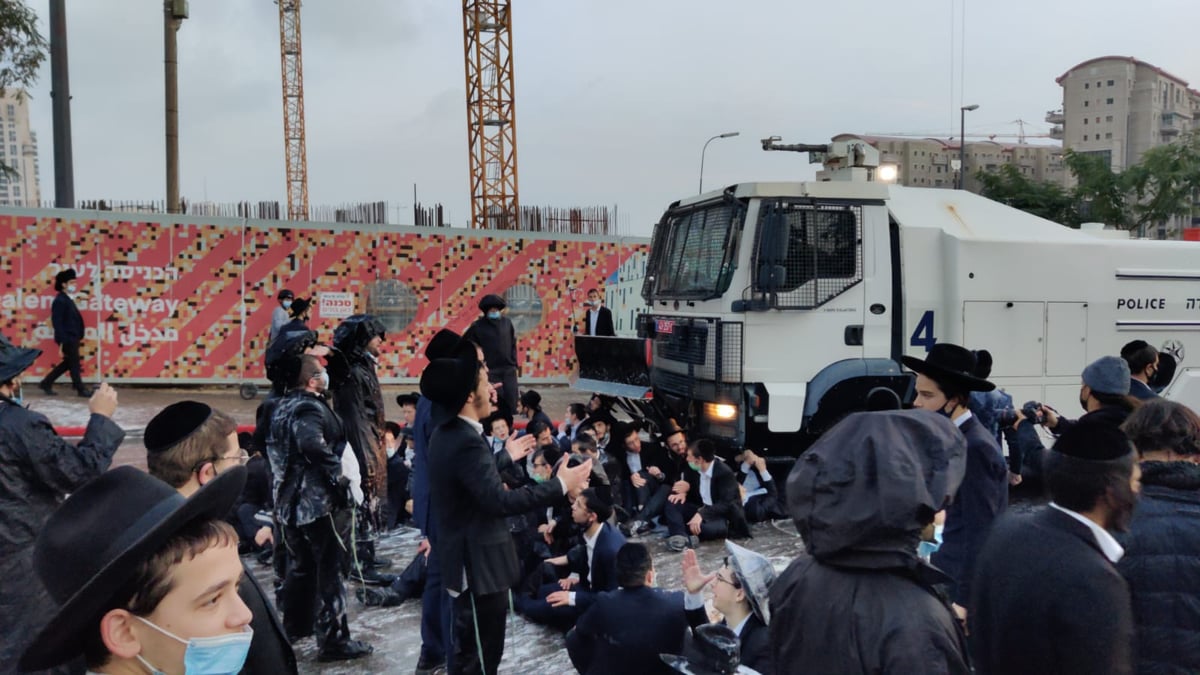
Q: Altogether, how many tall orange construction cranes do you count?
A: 2